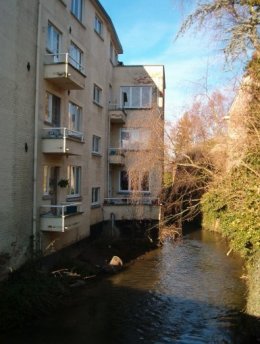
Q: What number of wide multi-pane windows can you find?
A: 3